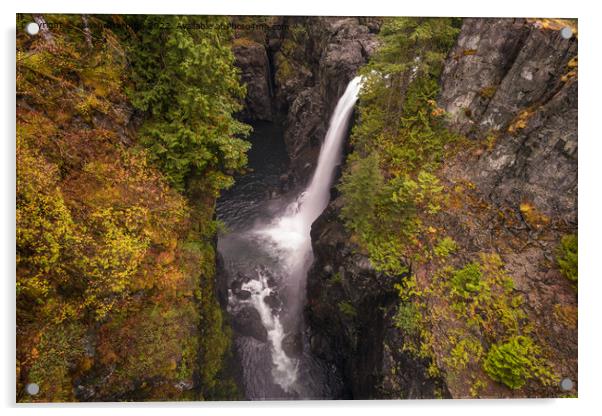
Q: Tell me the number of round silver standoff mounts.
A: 4